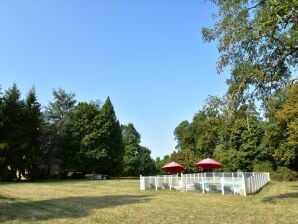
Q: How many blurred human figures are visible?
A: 0